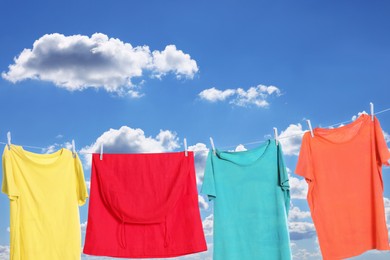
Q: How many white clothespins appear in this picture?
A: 8